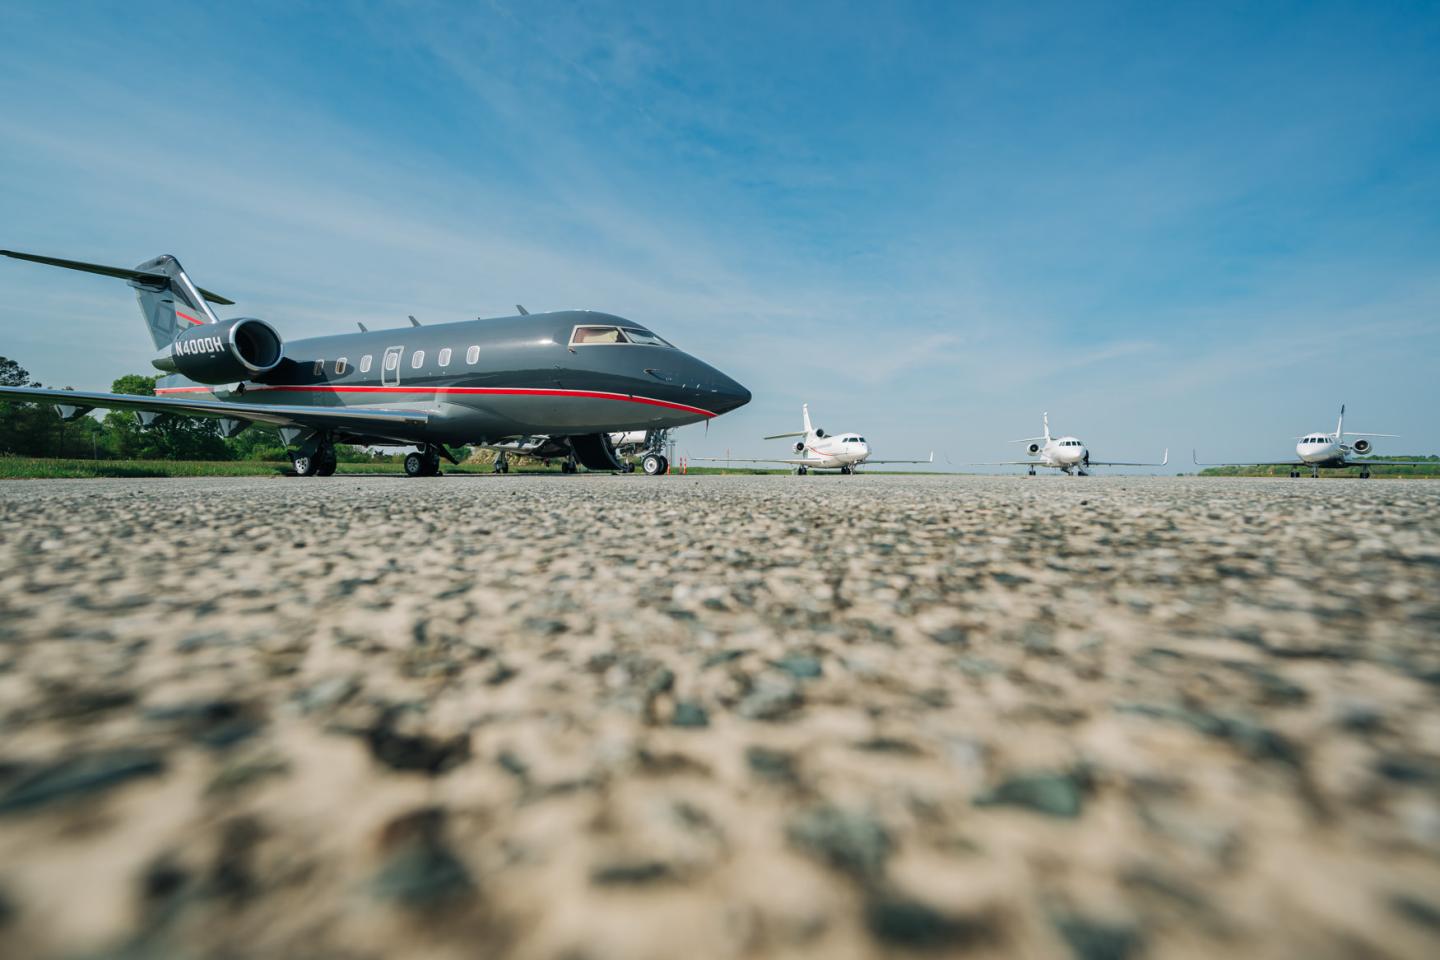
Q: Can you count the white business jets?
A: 3